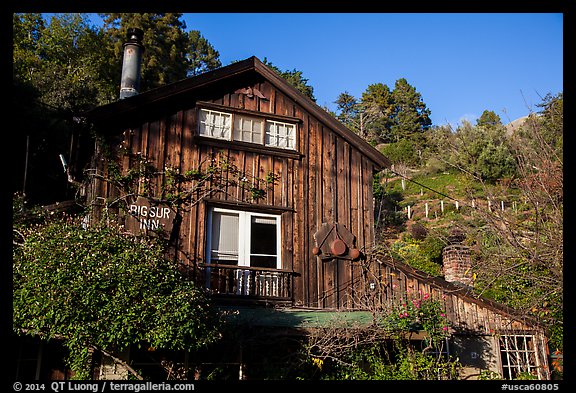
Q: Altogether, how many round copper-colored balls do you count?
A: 3